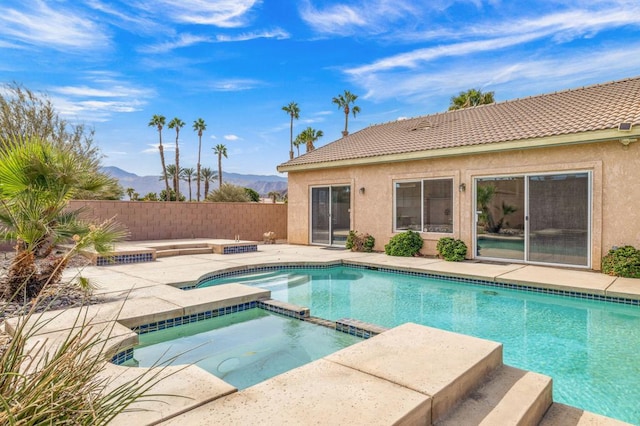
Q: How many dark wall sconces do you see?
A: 2